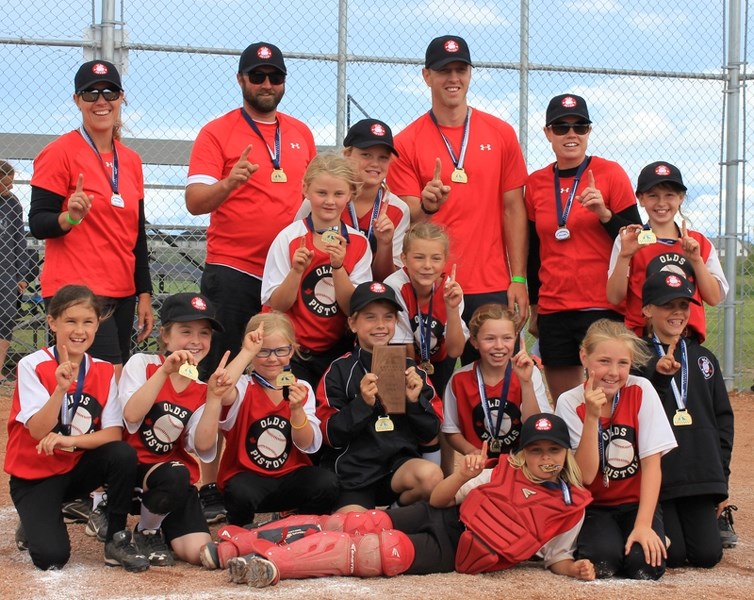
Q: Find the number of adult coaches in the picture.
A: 4